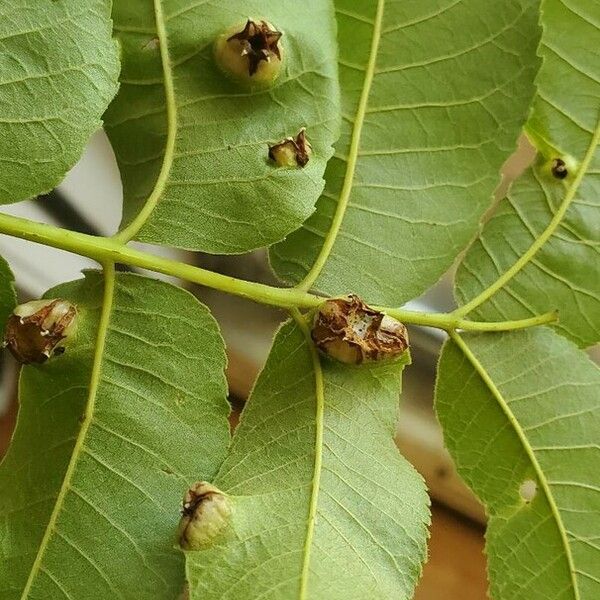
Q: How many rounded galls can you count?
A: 6